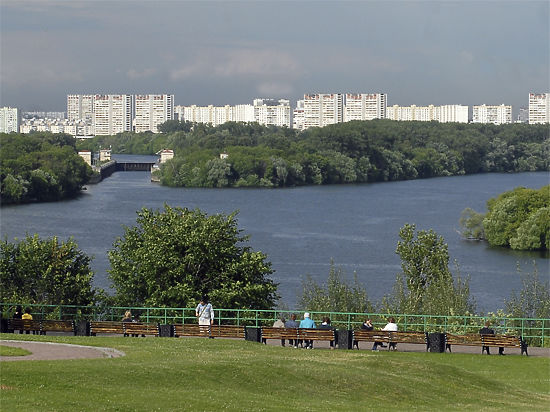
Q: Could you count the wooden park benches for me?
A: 6